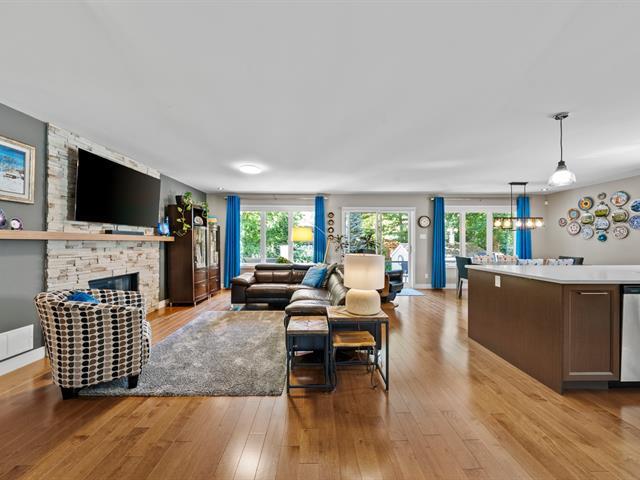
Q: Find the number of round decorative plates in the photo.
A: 15